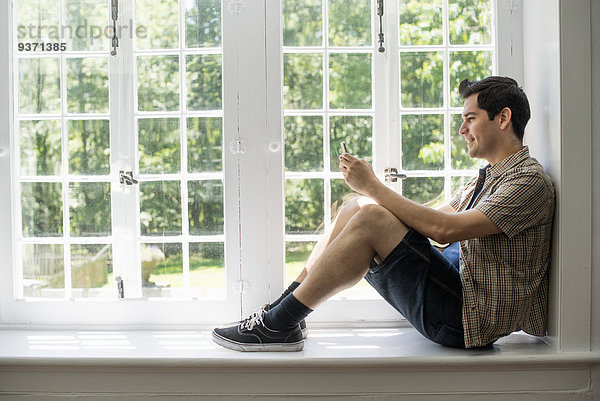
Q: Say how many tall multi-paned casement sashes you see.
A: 4